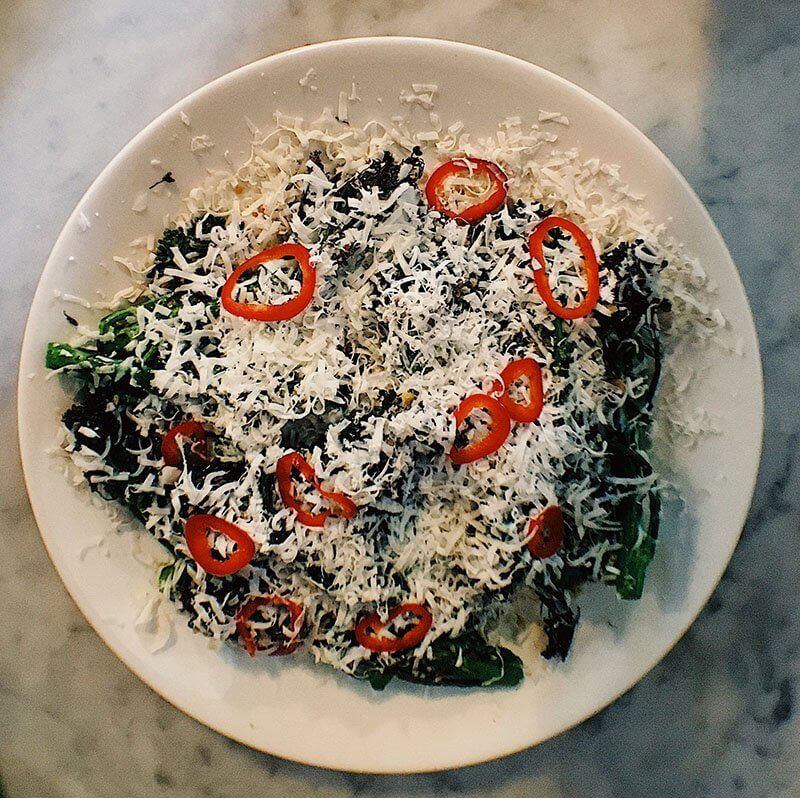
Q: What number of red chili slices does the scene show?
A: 11